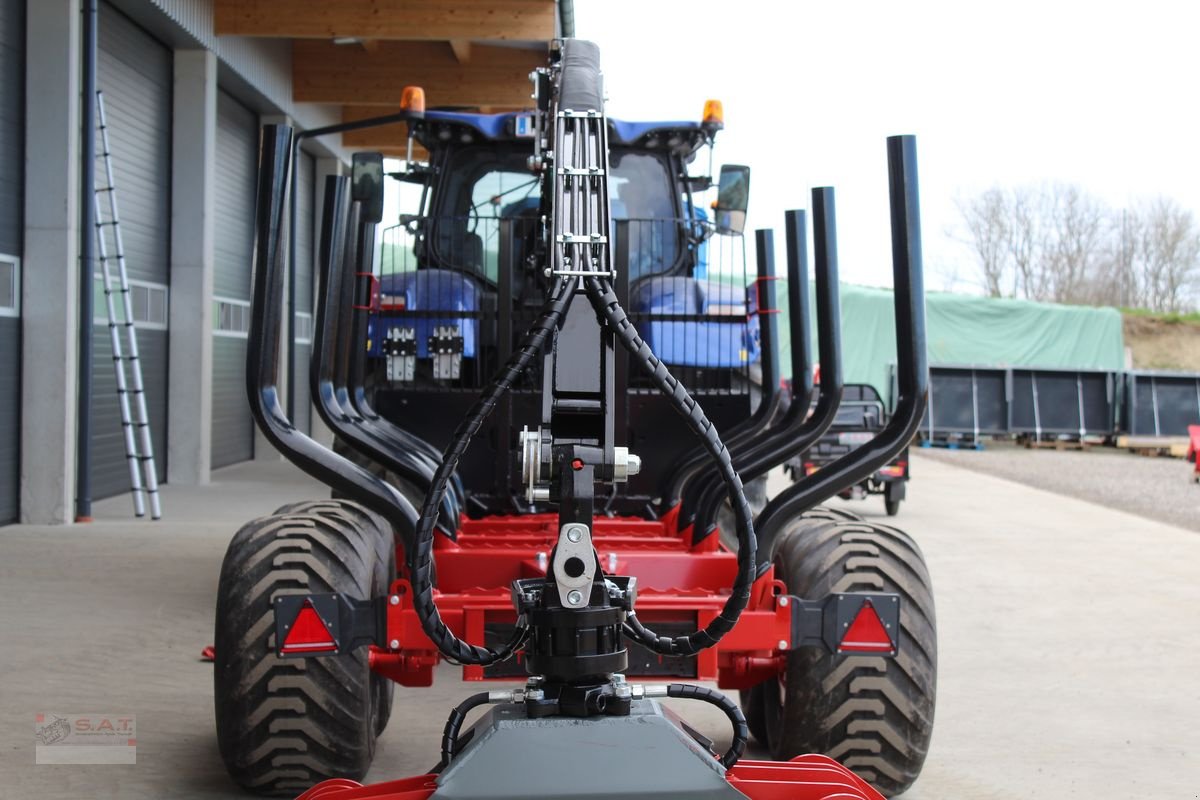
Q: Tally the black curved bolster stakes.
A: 8